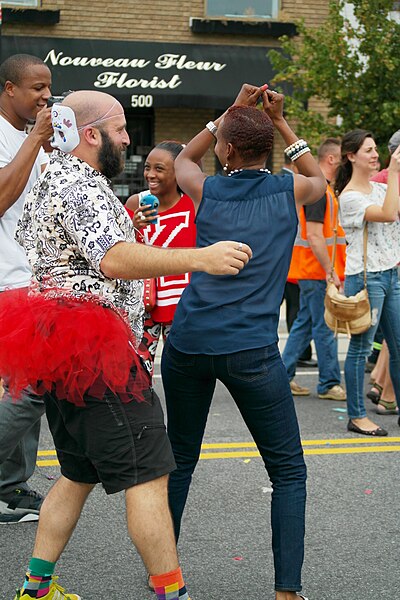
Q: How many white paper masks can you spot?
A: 1